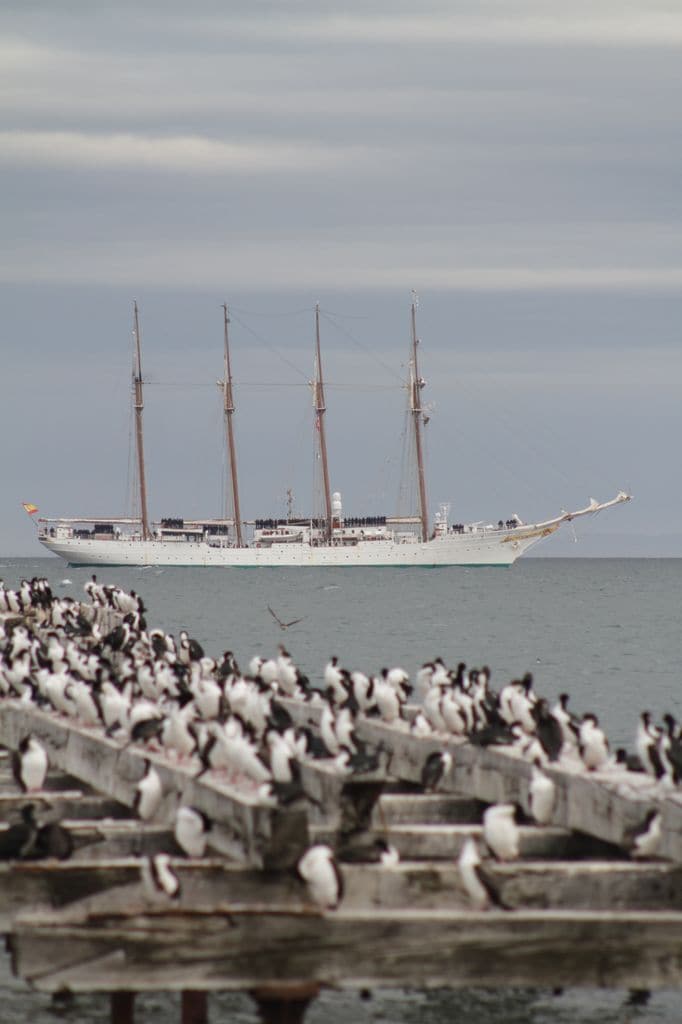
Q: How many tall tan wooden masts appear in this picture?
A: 4